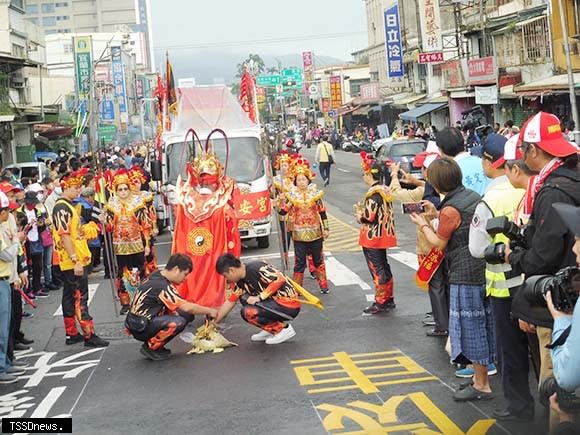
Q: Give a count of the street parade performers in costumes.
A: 9